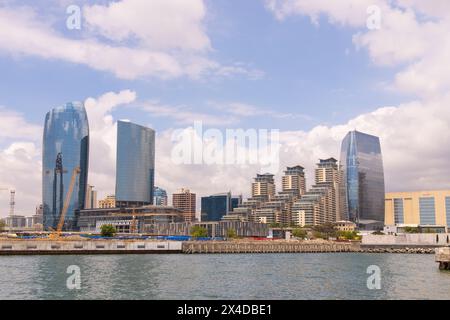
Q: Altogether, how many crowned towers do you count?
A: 3